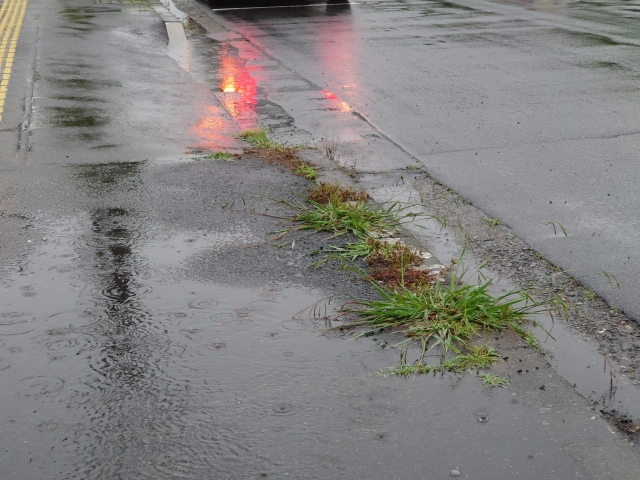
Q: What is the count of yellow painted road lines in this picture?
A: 4